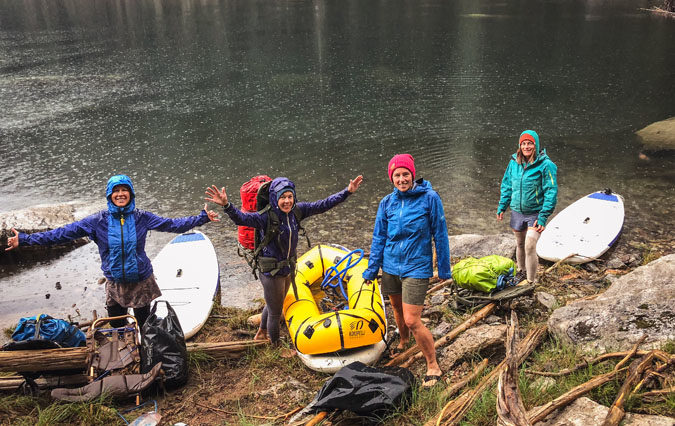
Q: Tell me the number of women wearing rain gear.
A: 4